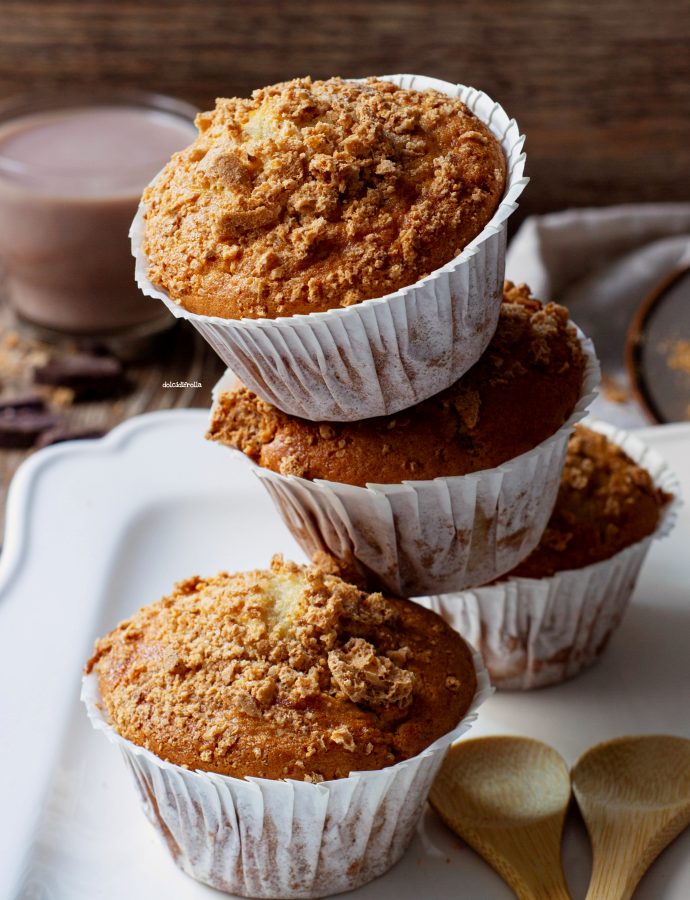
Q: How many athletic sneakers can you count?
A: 0